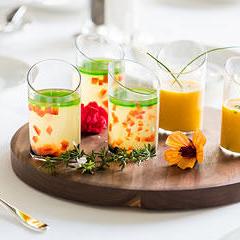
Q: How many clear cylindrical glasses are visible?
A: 5